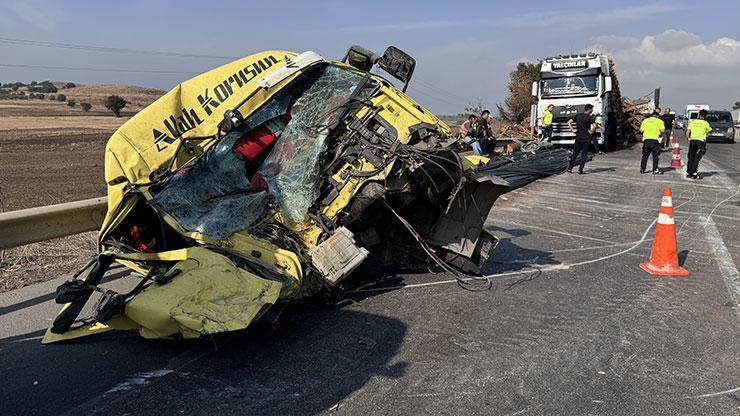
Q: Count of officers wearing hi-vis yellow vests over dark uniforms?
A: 3